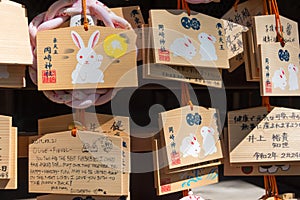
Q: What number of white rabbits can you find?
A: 7